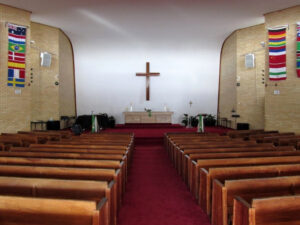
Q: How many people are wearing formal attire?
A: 0